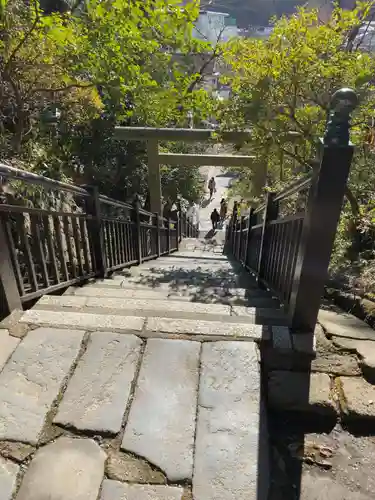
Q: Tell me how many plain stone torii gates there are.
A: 1